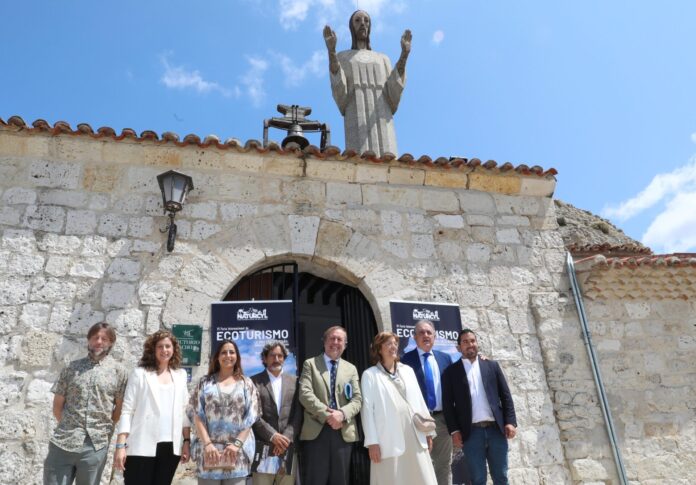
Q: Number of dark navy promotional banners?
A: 2